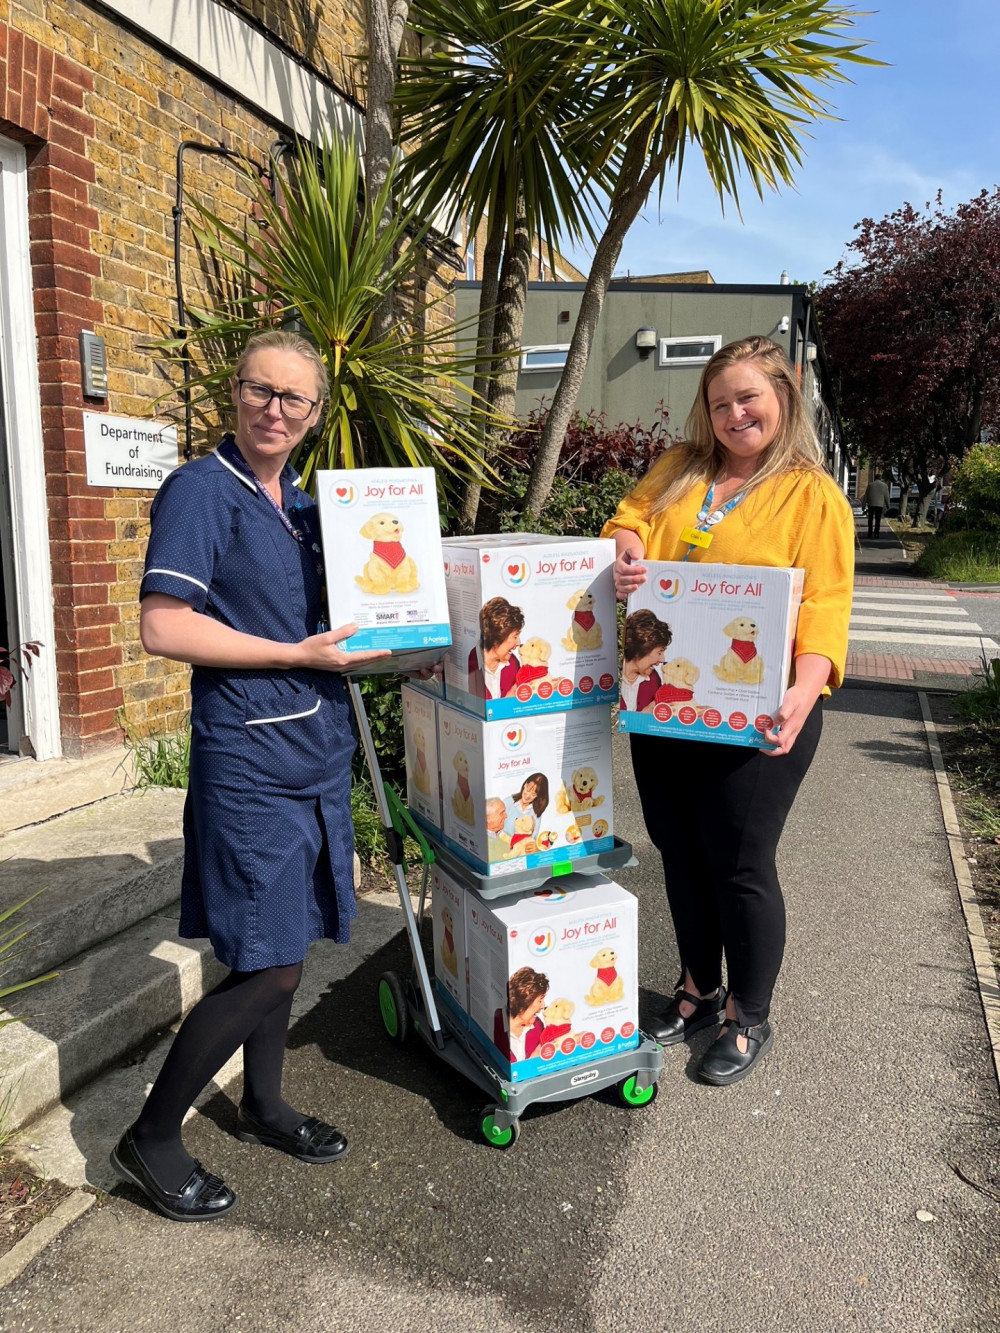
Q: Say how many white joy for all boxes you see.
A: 8